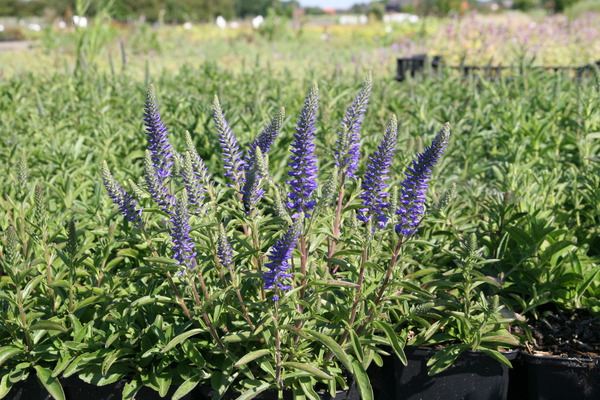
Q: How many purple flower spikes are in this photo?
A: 15